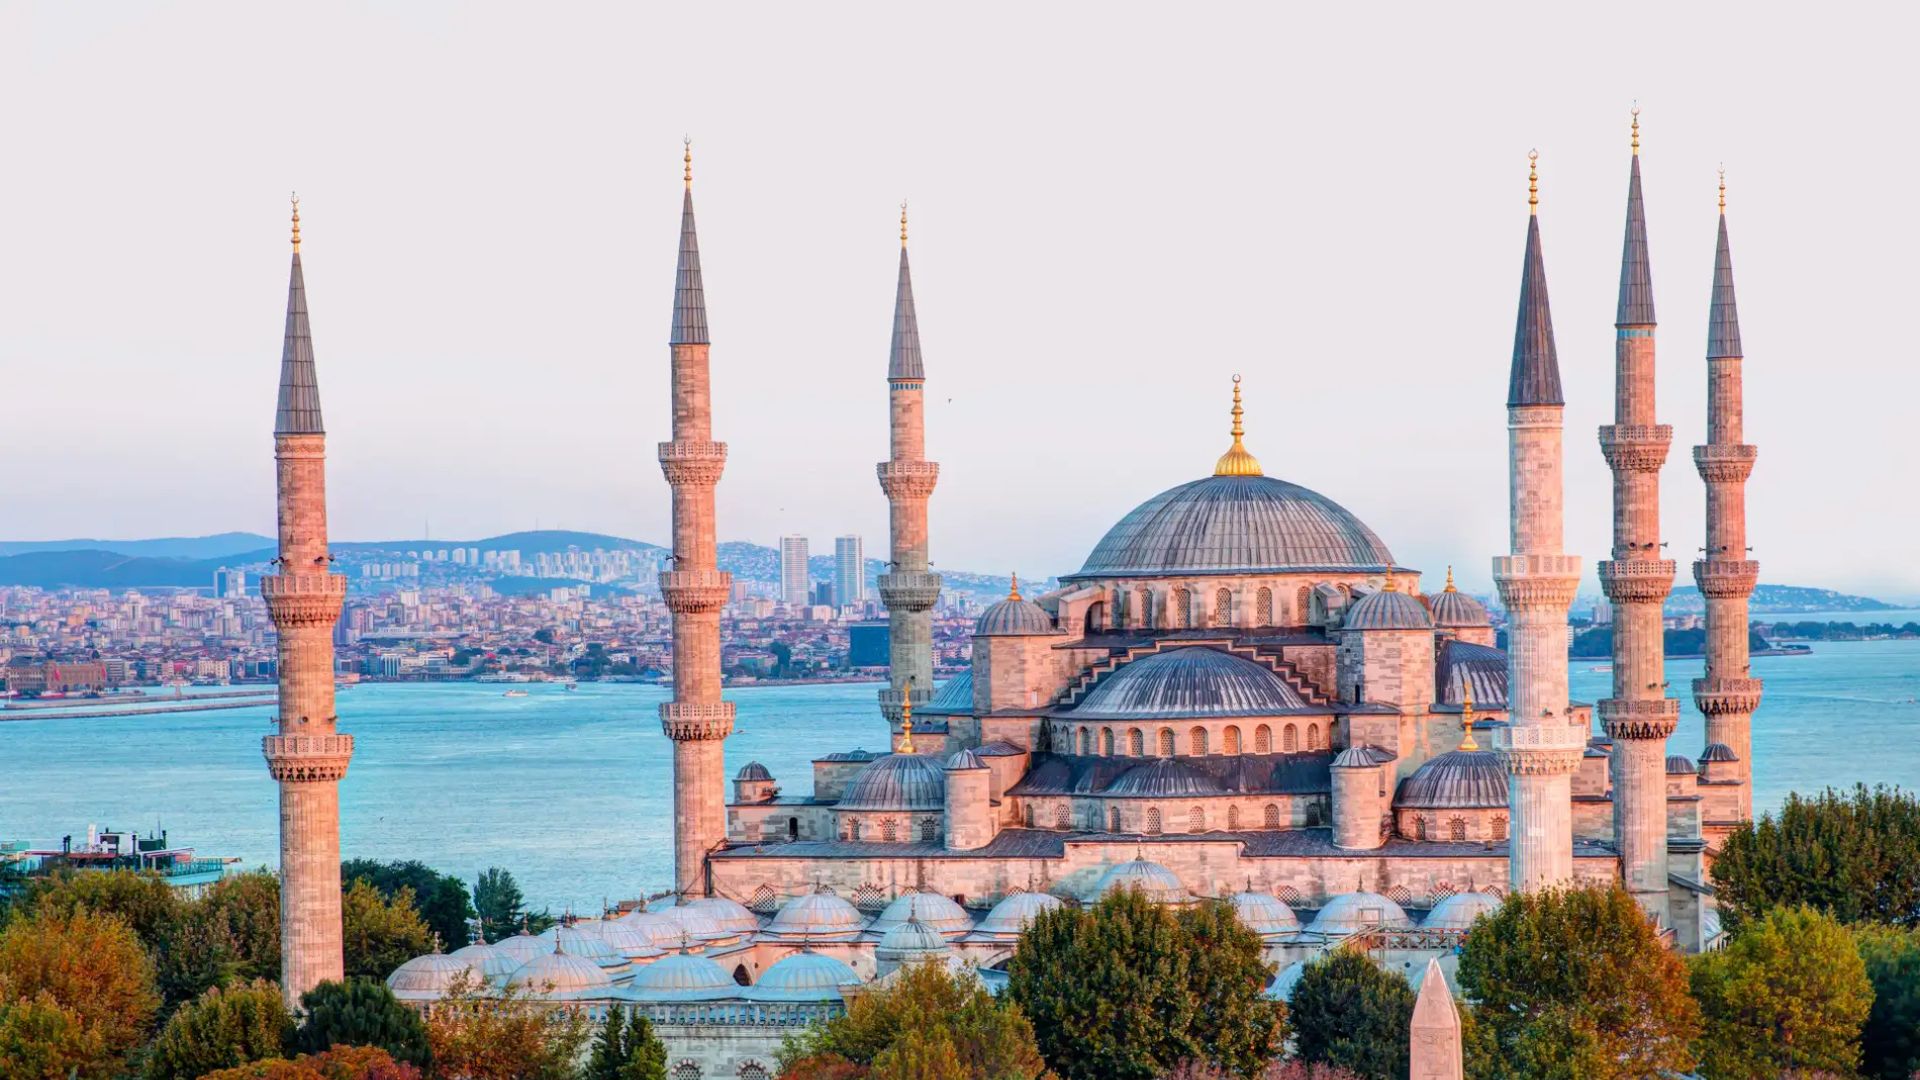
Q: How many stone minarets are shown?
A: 6